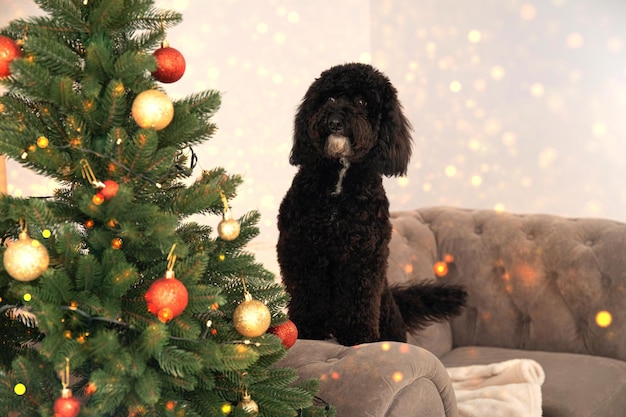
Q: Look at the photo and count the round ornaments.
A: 11